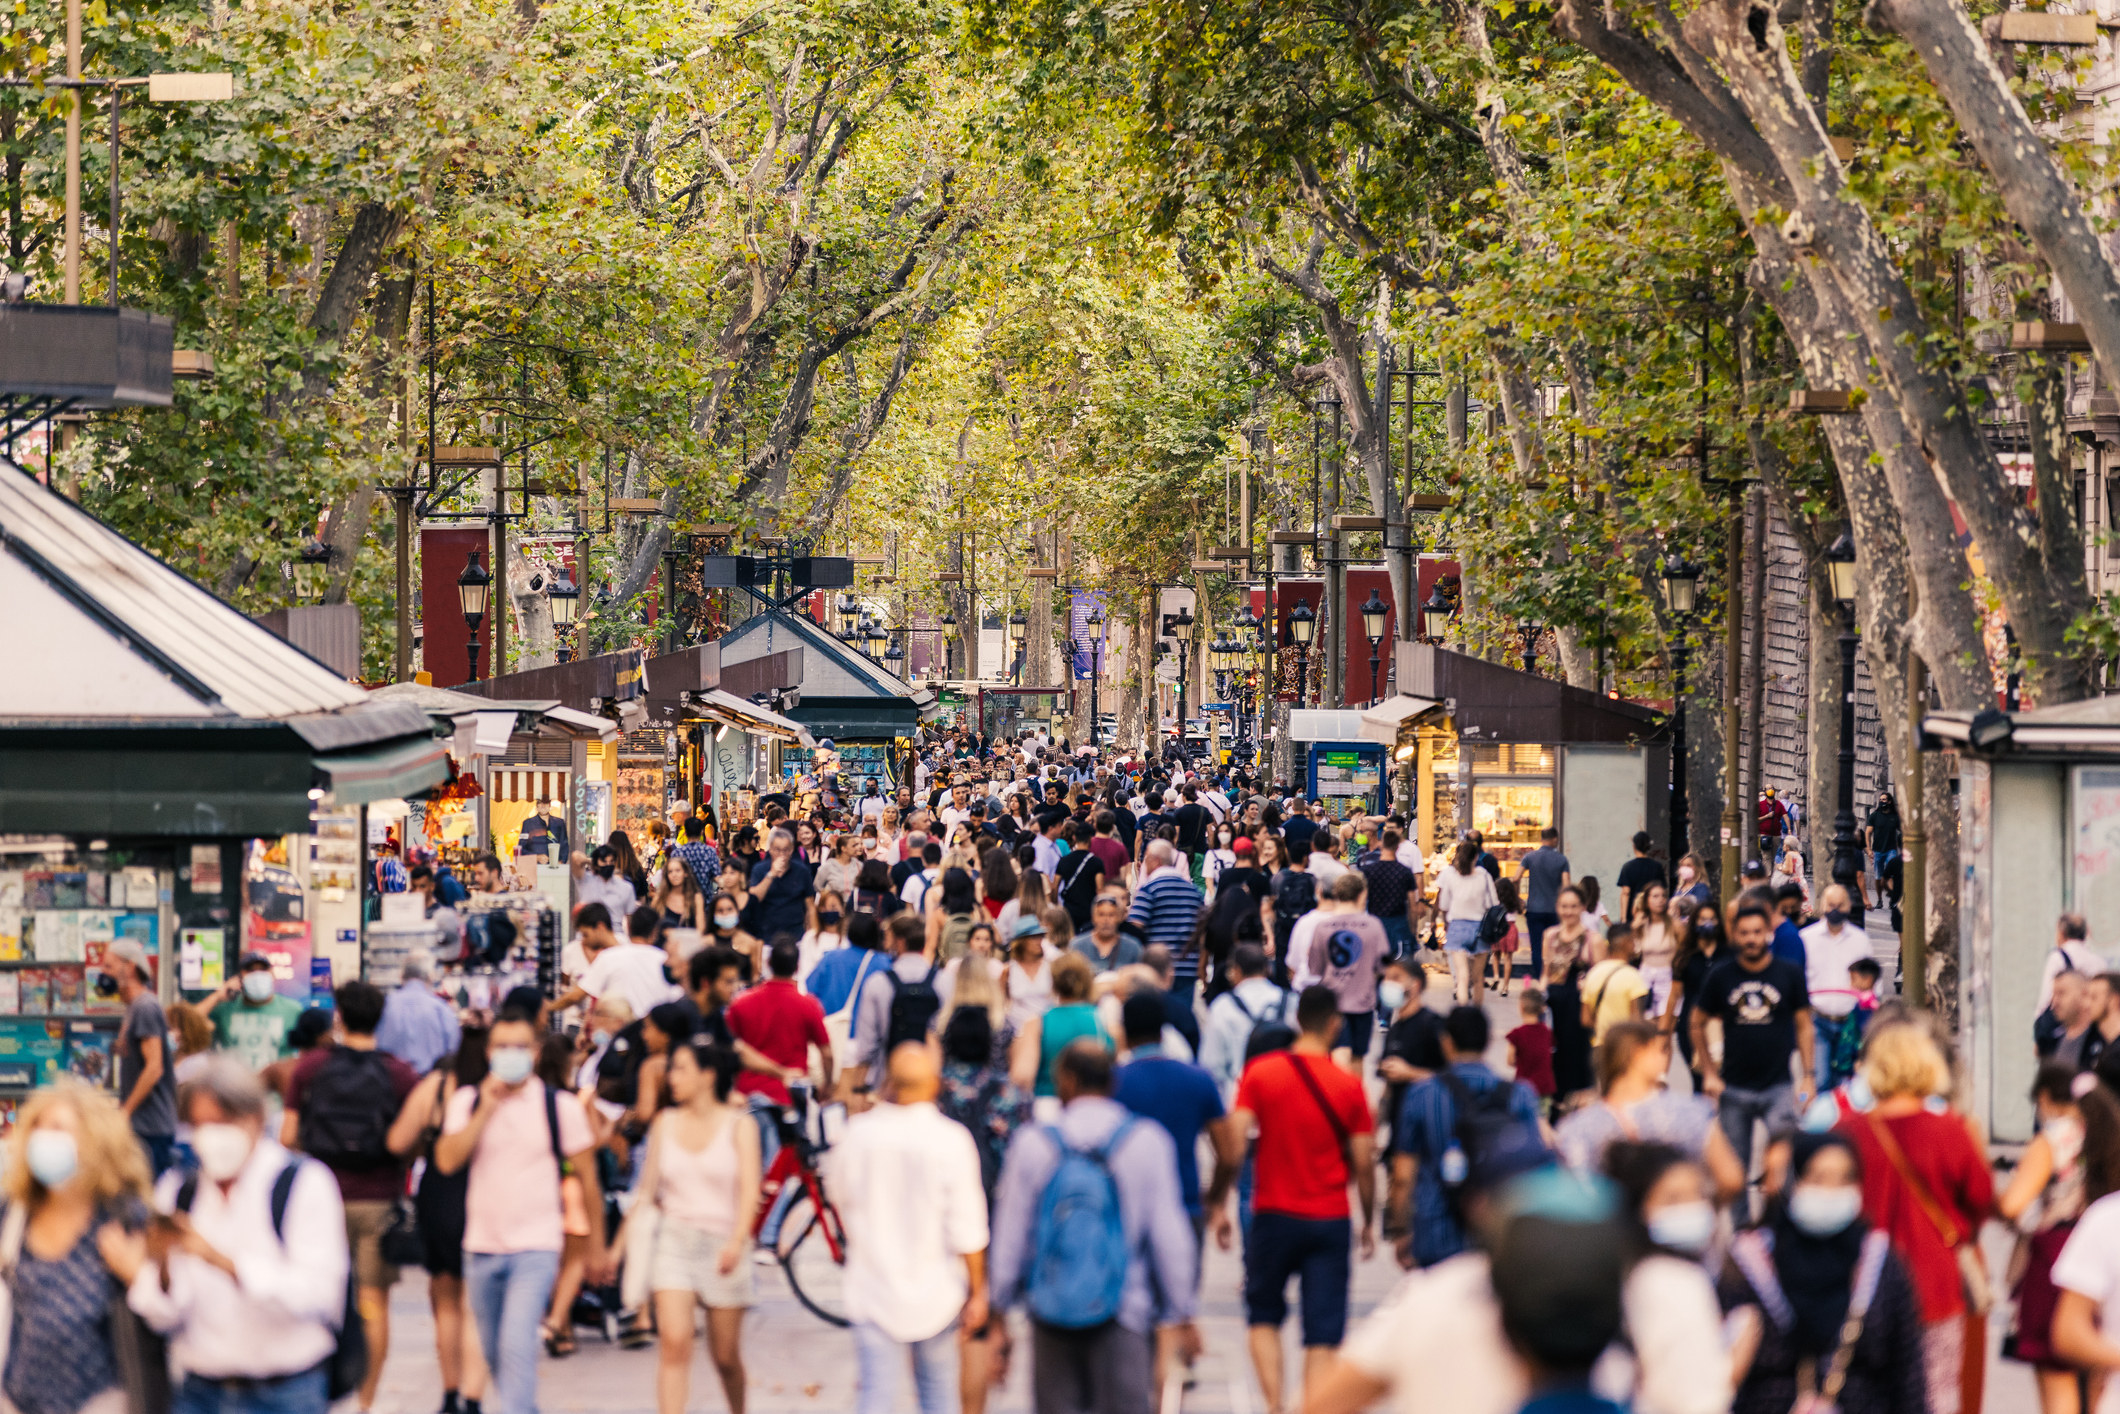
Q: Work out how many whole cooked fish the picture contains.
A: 0